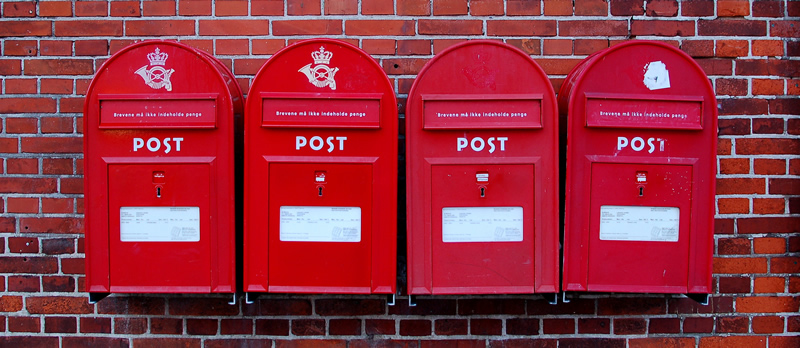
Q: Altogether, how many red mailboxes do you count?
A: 4